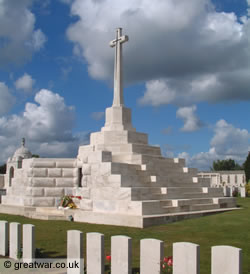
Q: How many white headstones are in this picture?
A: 9